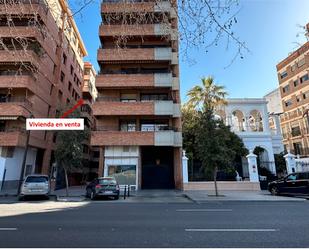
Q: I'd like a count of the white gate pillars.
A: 3